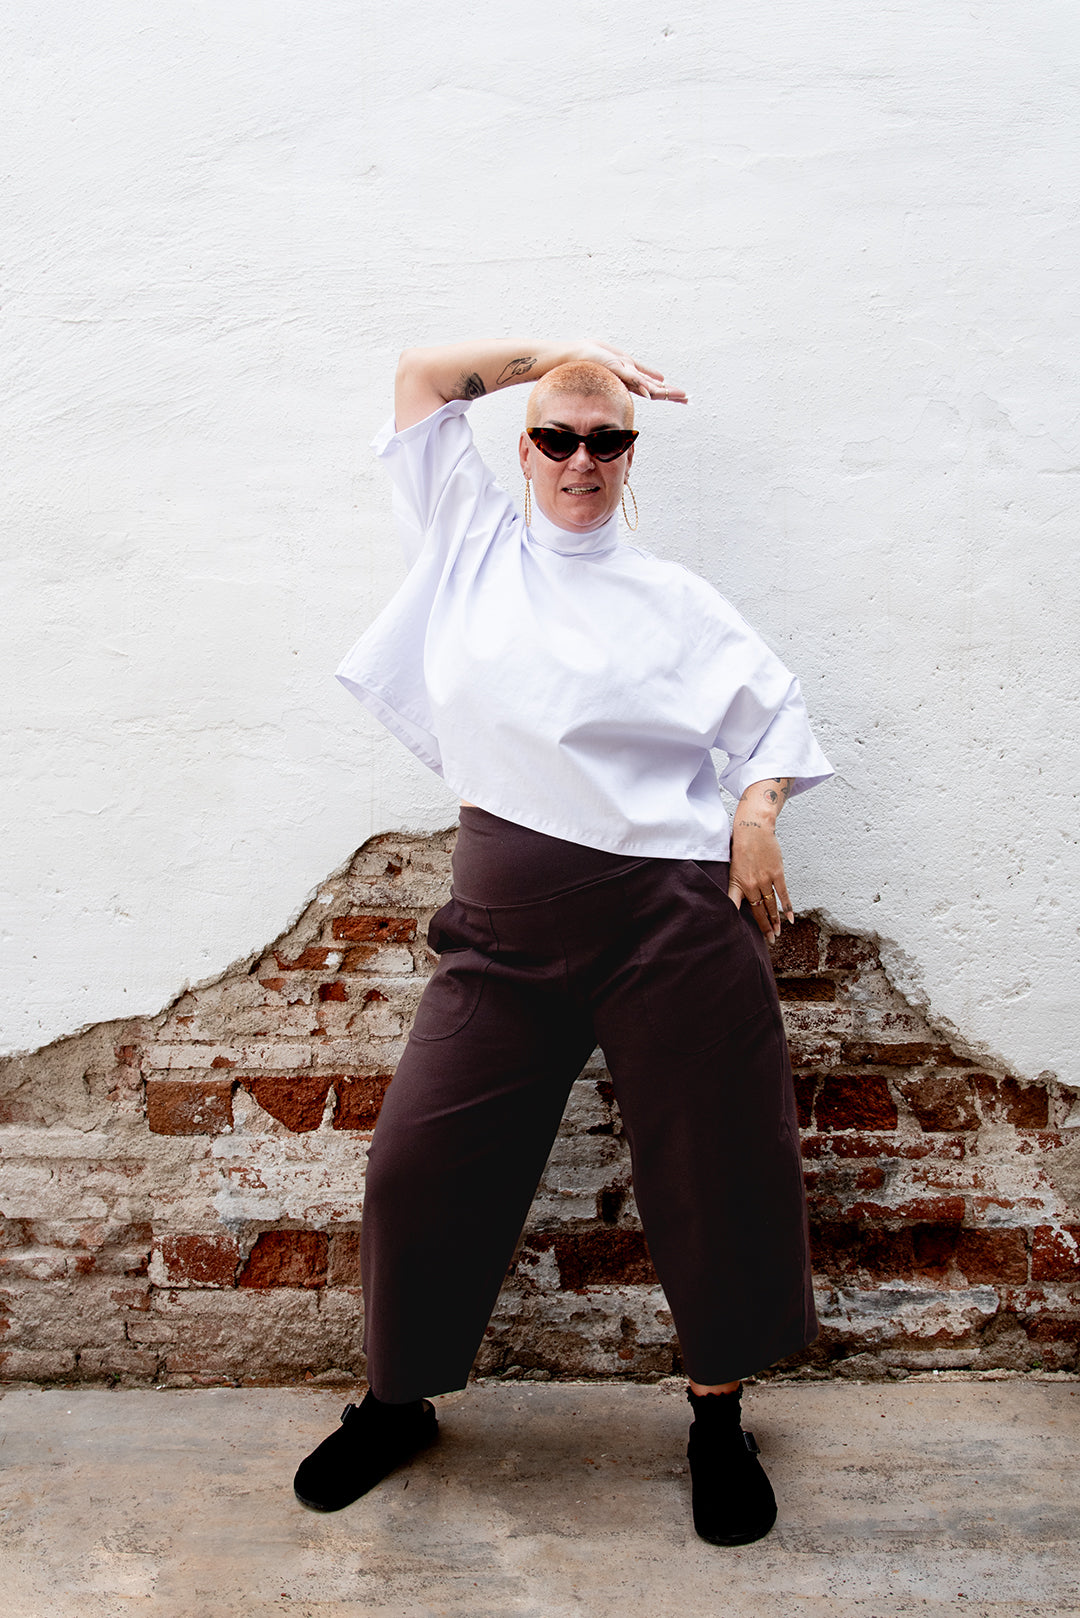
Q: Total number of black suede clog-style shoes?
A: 2